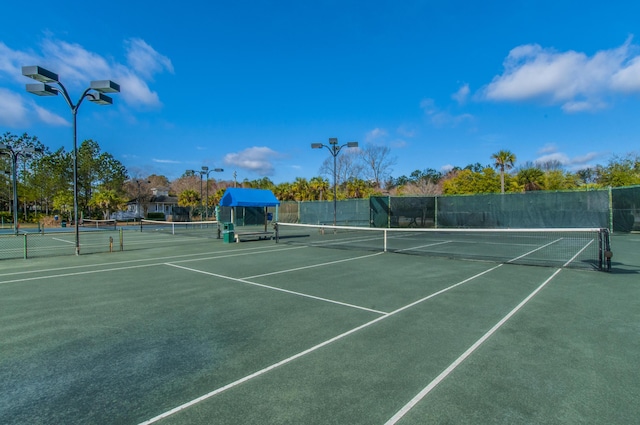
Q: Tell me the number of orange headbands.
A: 0